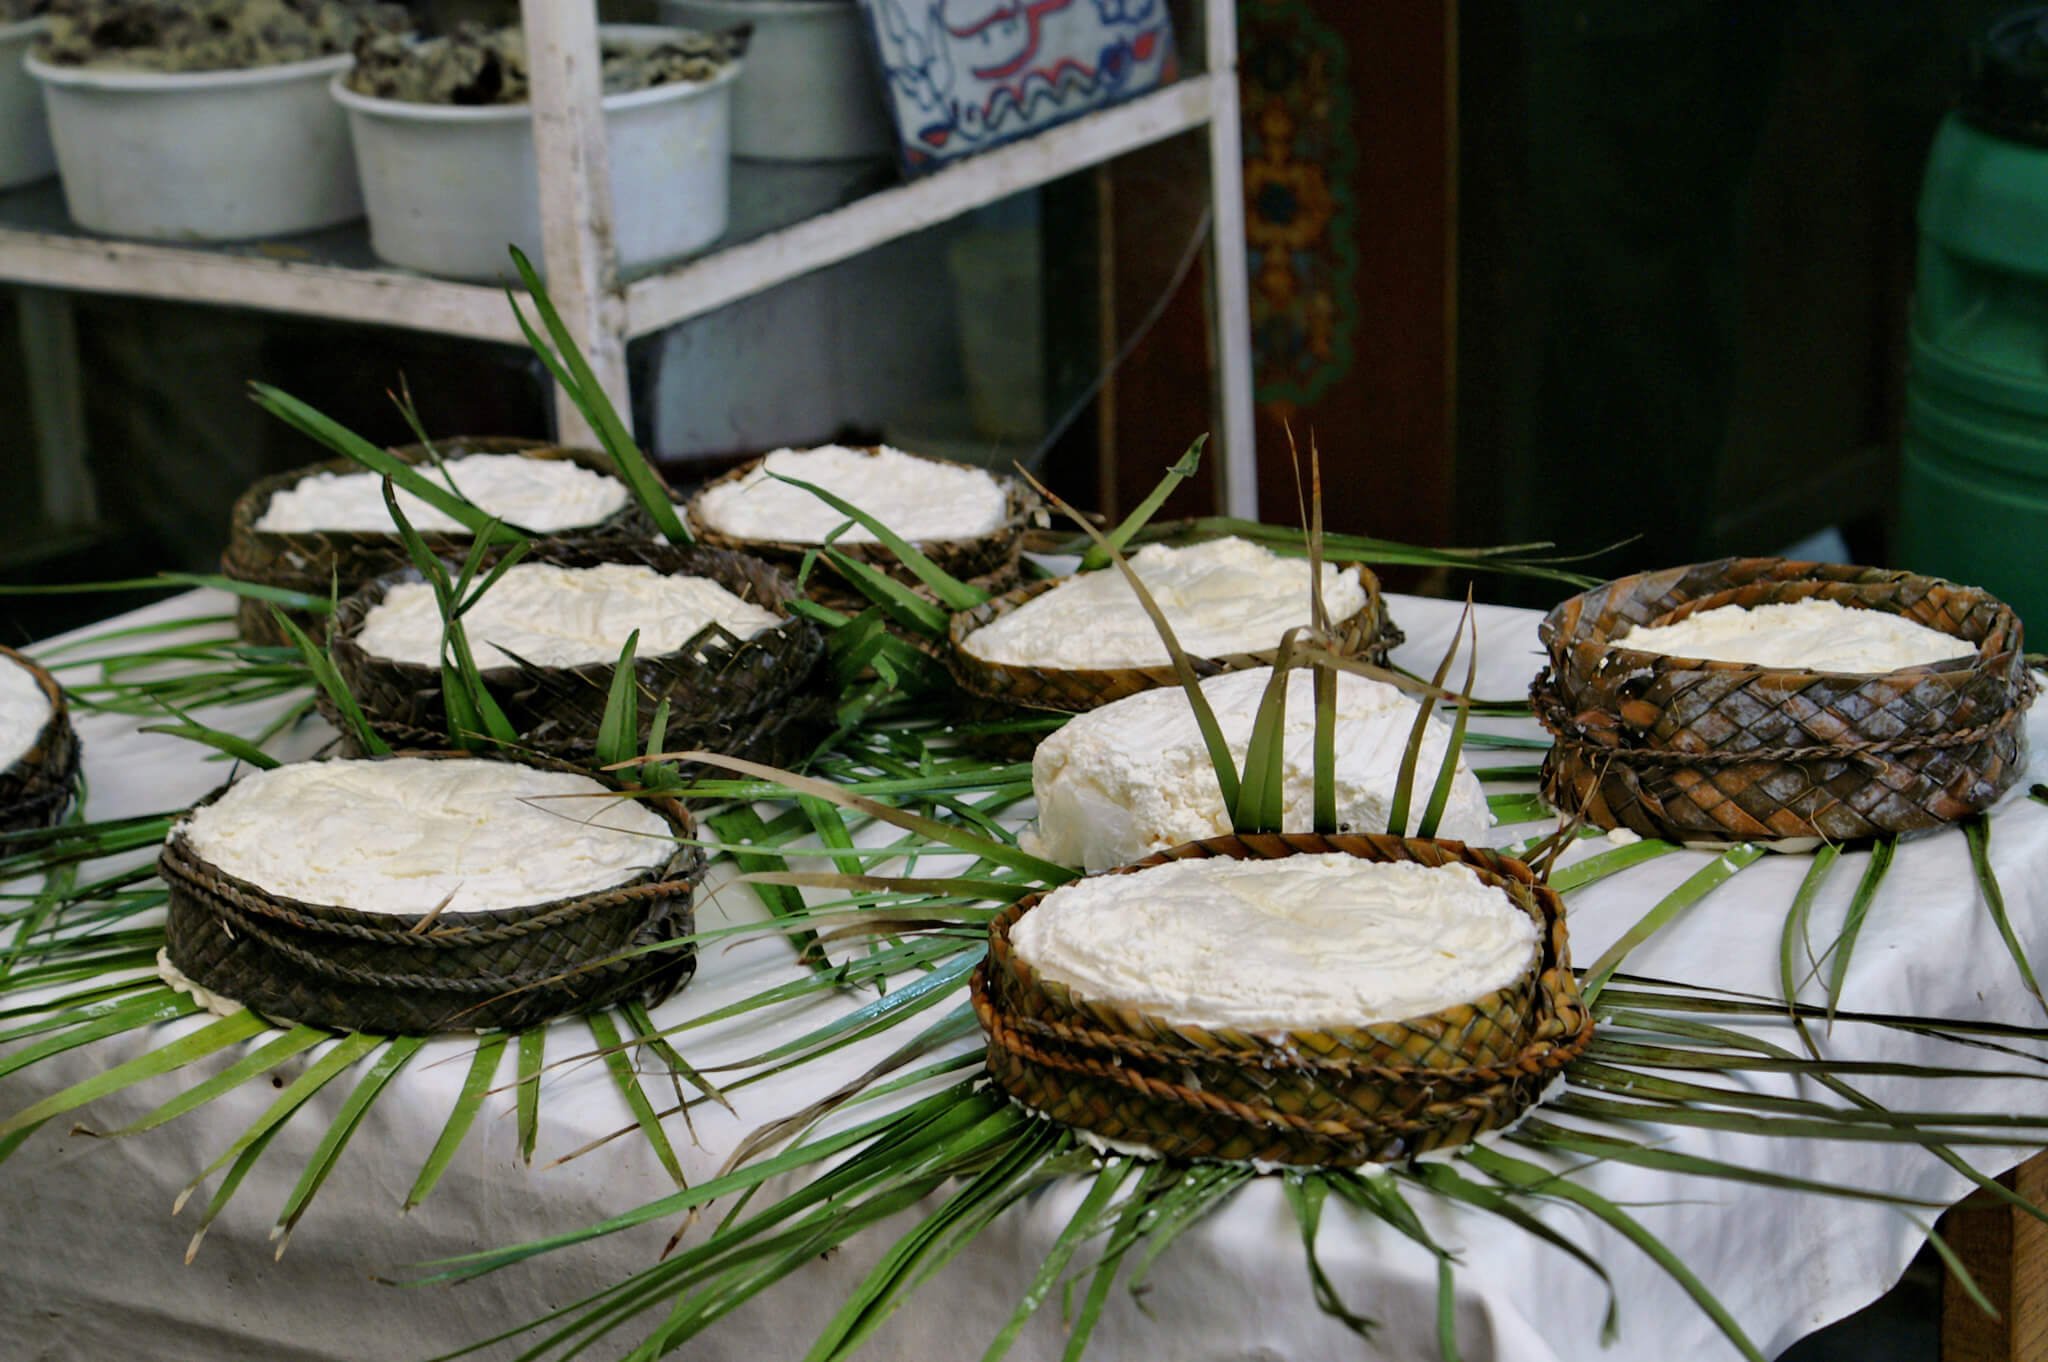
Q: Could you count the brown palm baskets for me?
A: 8